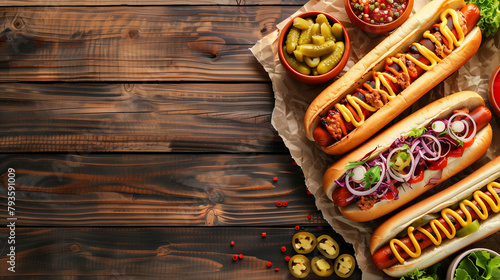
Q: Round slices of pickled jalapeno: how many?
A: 5